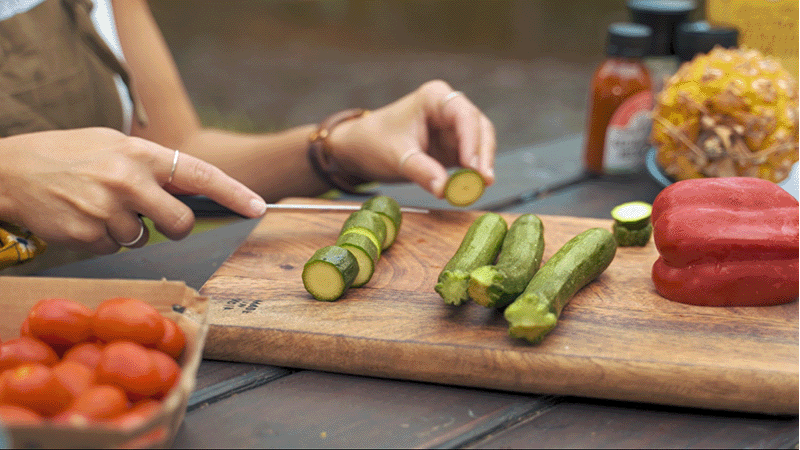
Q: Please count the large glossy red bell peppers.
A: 1